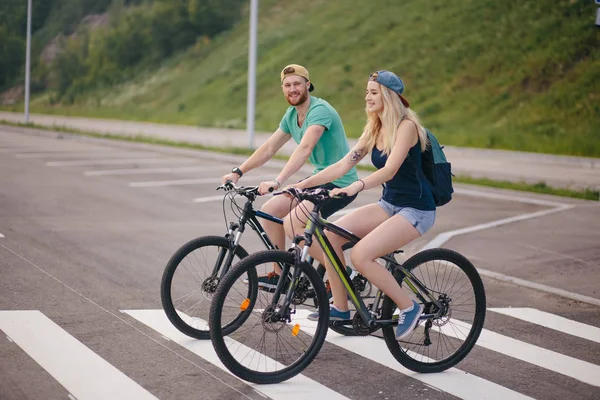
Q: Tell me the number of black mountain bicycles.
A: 2